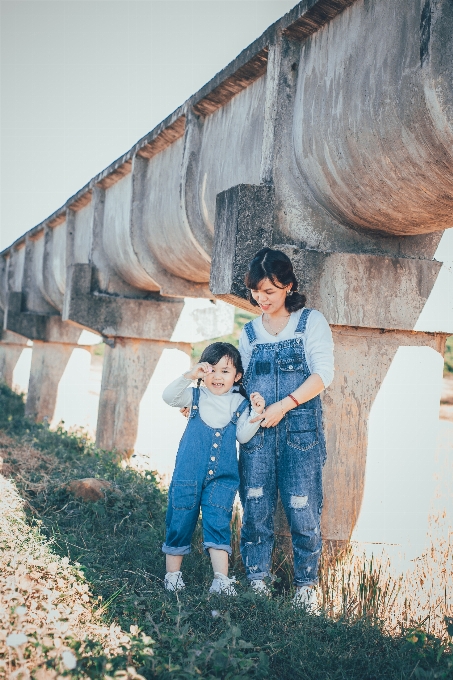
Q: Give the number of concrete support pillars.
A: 4